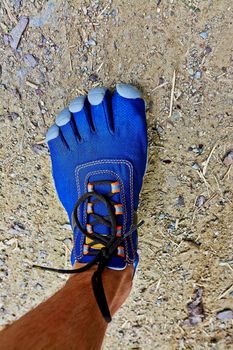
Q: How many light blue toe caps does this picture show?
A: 5